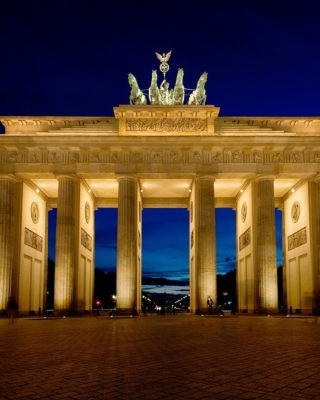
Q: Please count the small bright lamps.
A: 6